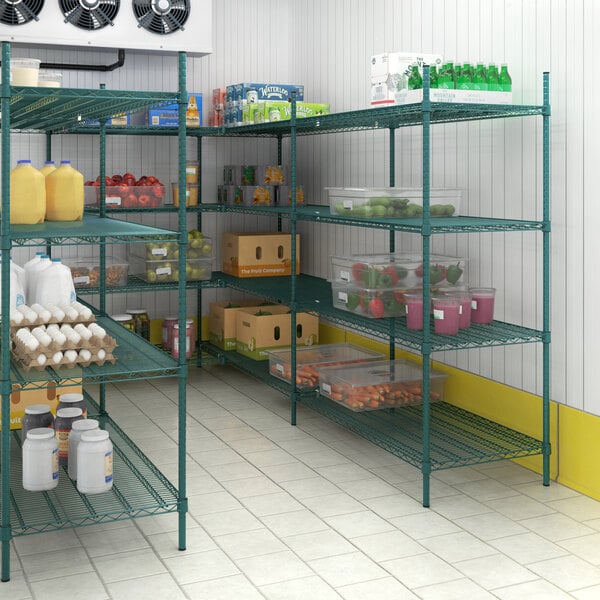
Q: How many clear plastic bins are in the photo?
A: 9